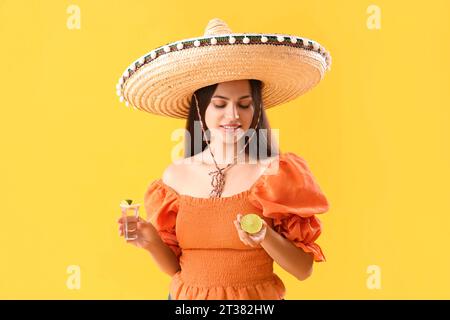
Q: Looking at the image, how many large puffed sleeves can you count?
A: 2